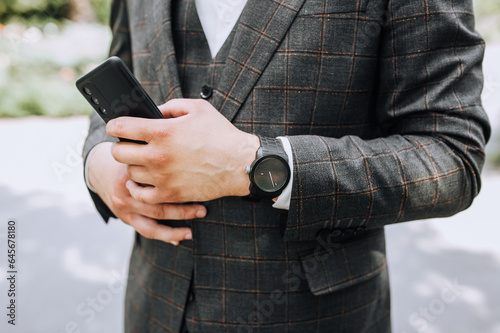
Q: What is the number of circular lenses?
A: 3